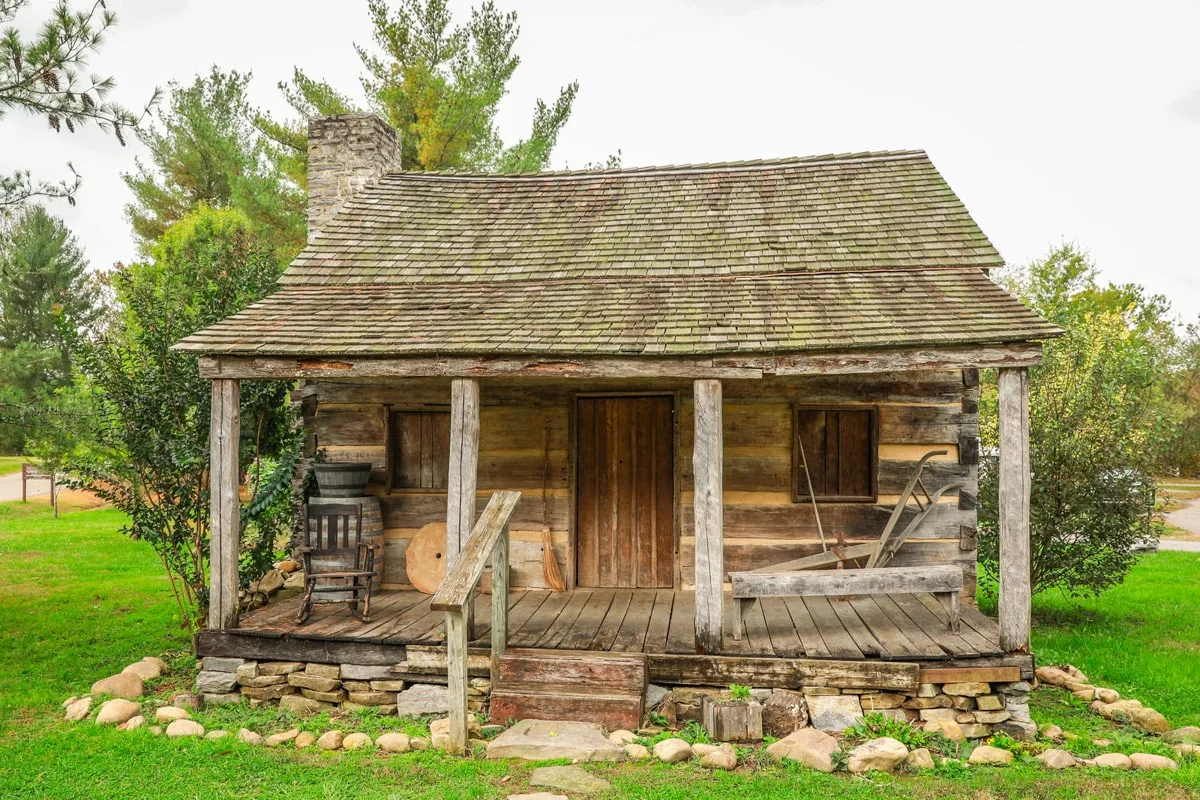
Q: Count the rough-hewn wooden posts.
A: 4